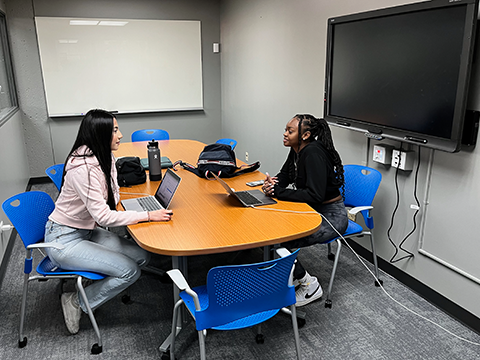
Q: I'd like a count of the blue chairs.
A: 6